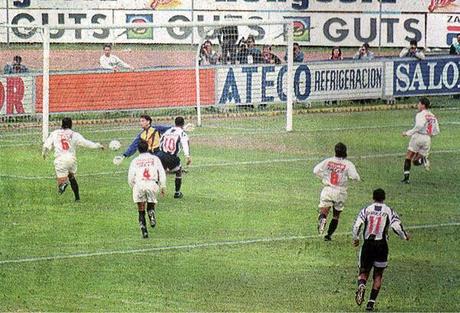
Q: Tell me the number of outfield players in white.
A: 4